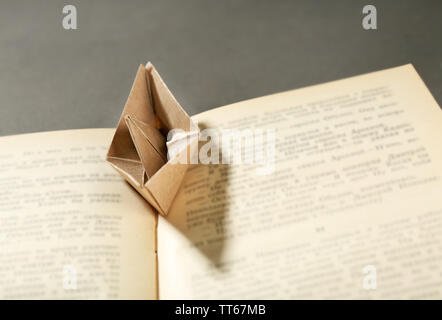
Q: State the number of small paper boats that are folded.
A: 1